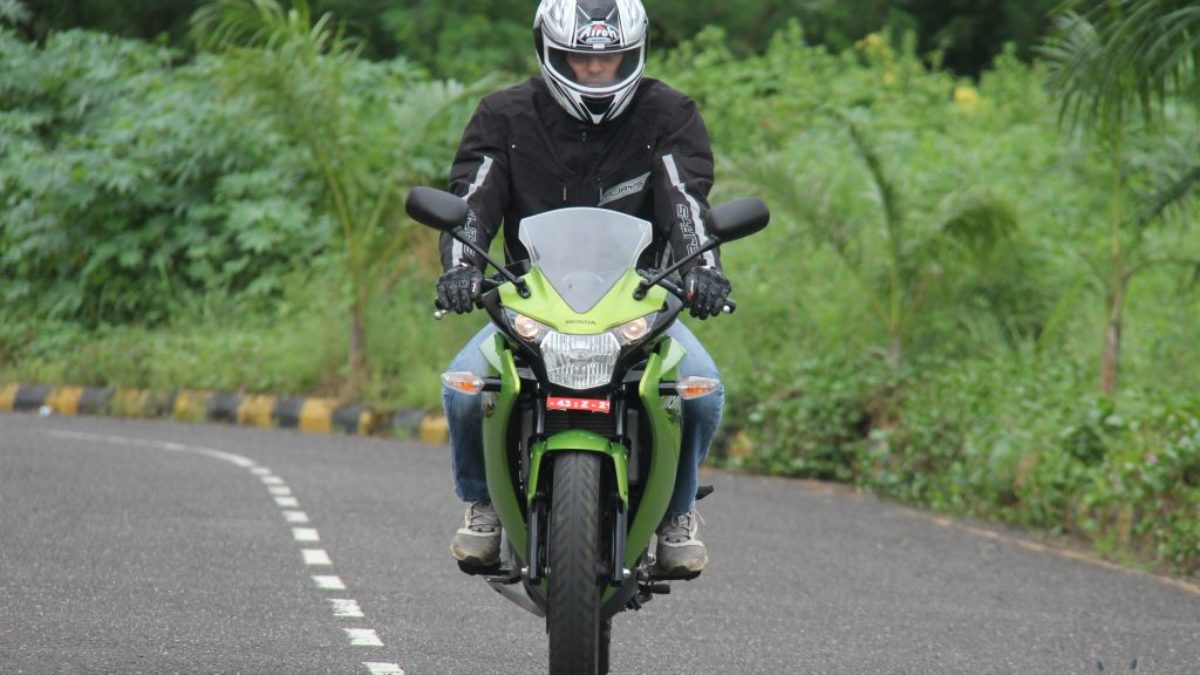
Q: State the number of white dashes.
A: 11